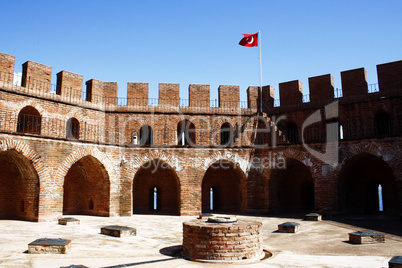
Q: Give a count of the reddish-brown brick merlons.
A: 13